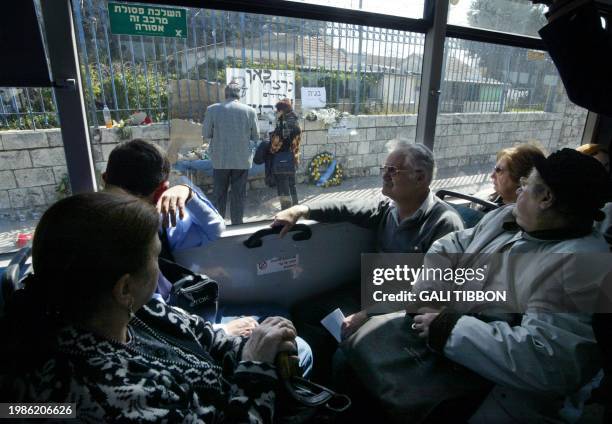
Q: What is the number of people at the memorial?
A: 2